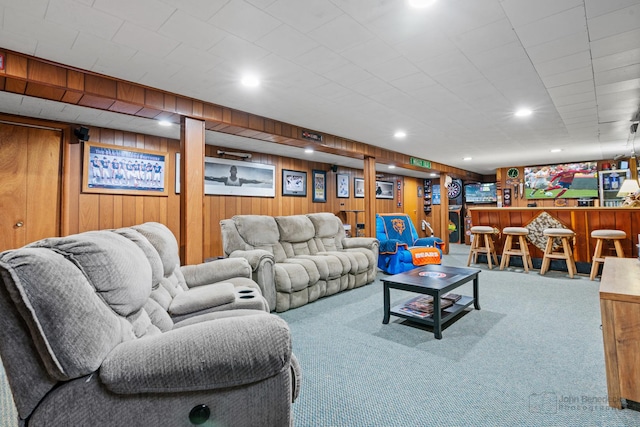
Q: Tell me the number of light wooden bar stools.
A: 4